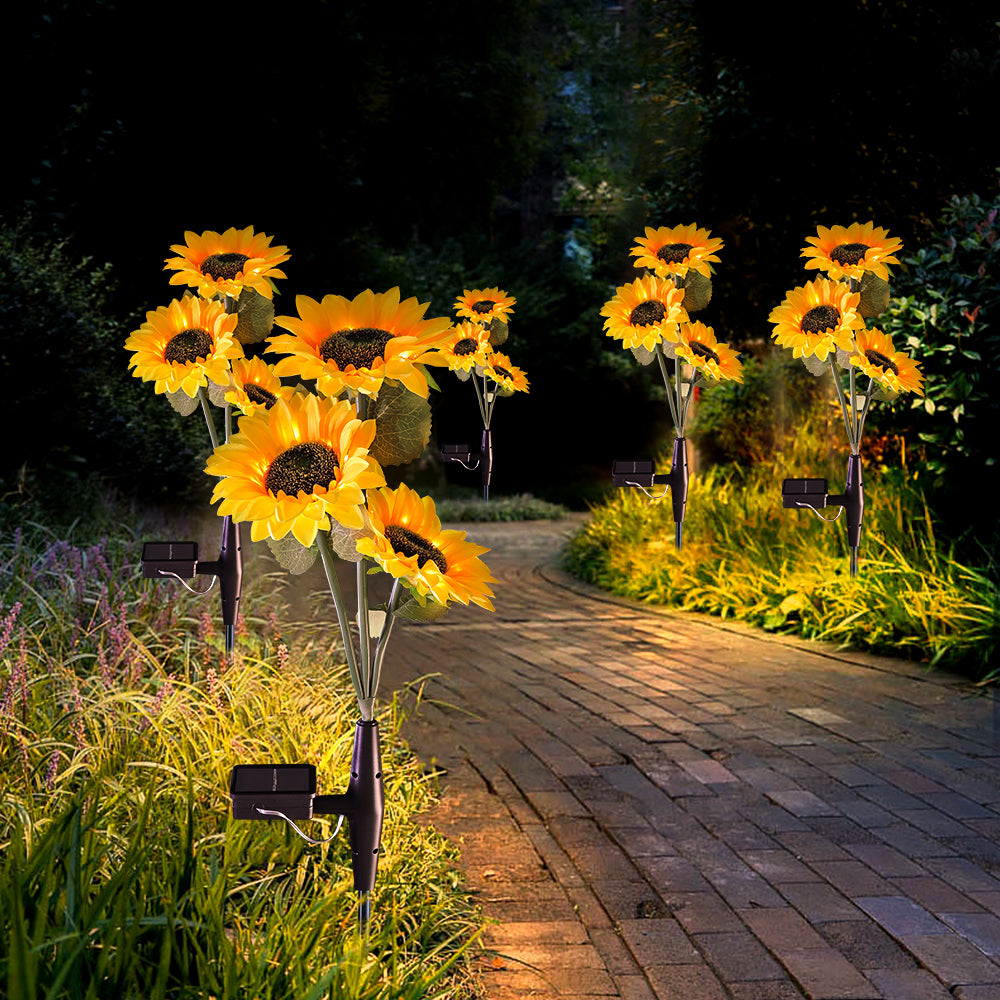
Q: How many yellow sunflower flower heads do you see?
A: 15